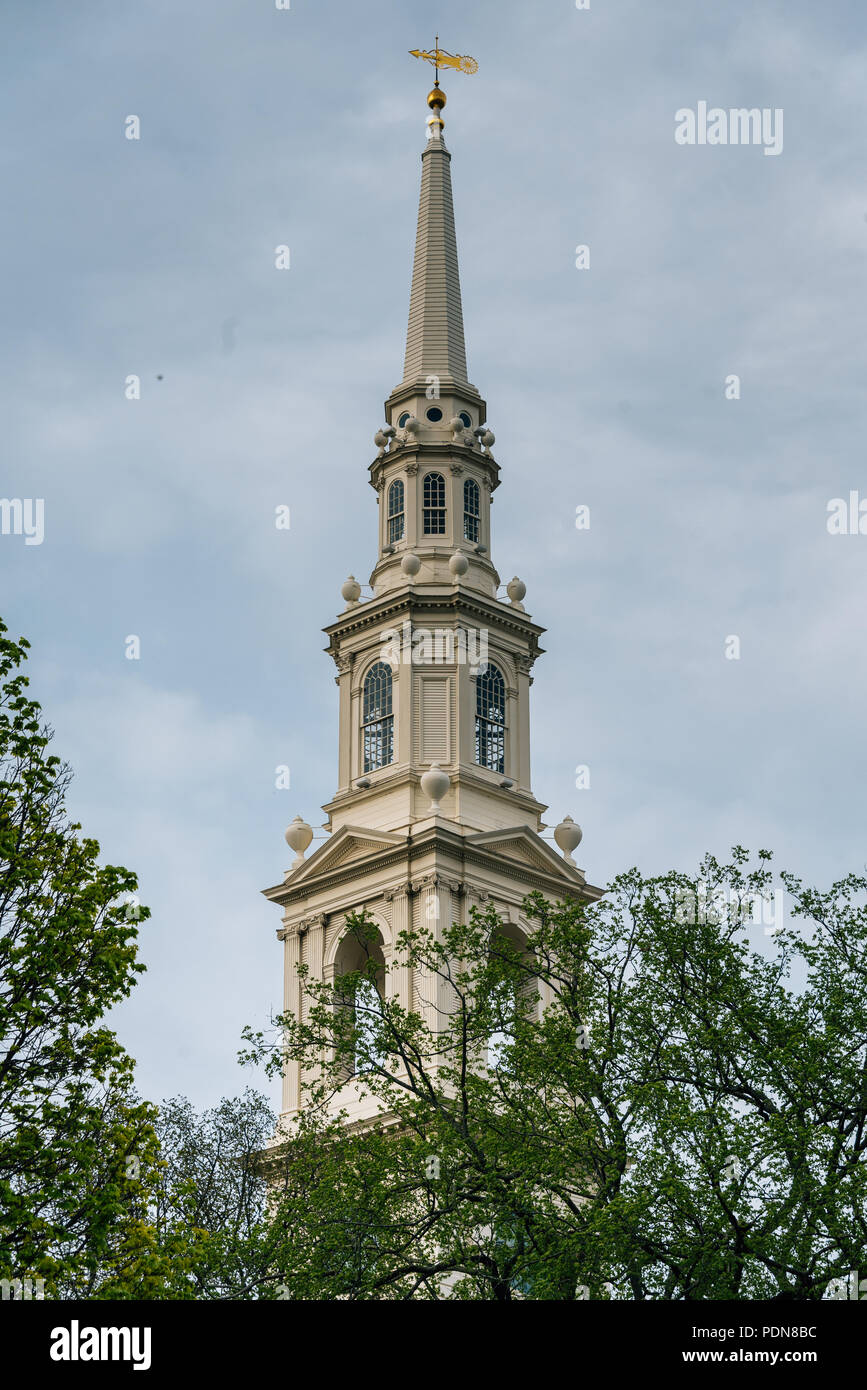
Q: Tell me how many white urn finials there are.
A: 11